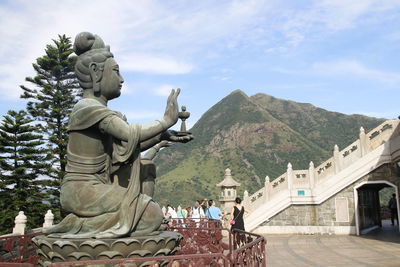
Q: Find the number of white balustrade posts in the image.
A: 8